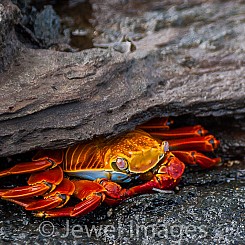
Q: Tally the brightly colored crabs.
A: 1